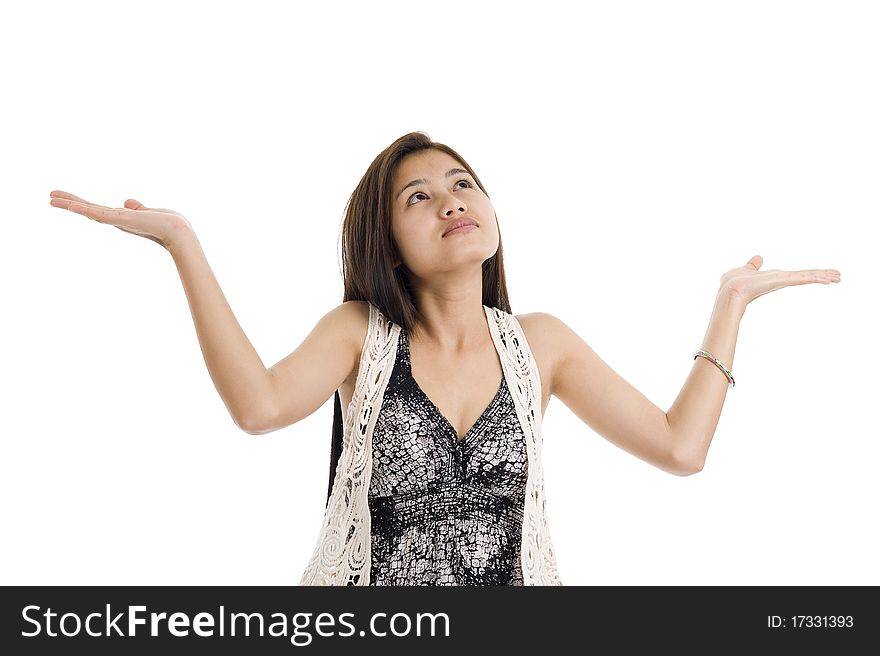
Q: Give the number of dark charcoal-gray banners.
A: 1